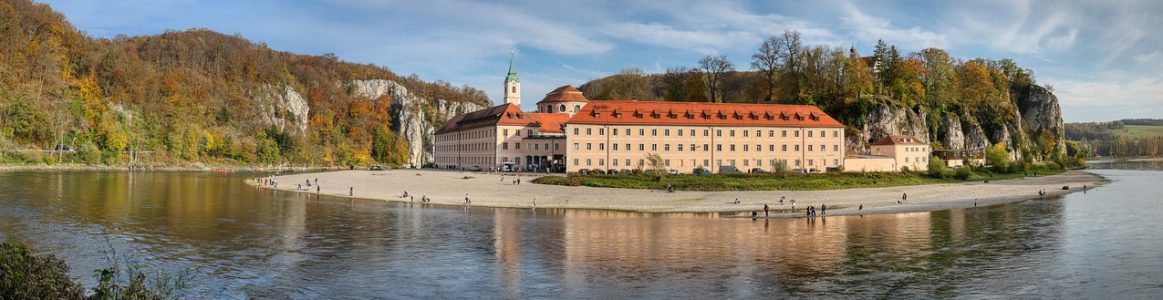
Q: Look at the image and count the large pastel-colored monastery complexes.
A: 1